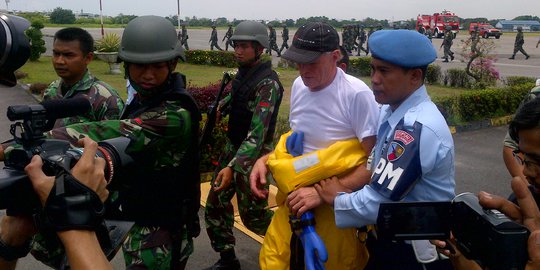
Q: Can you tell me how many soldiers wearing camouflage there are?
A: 3